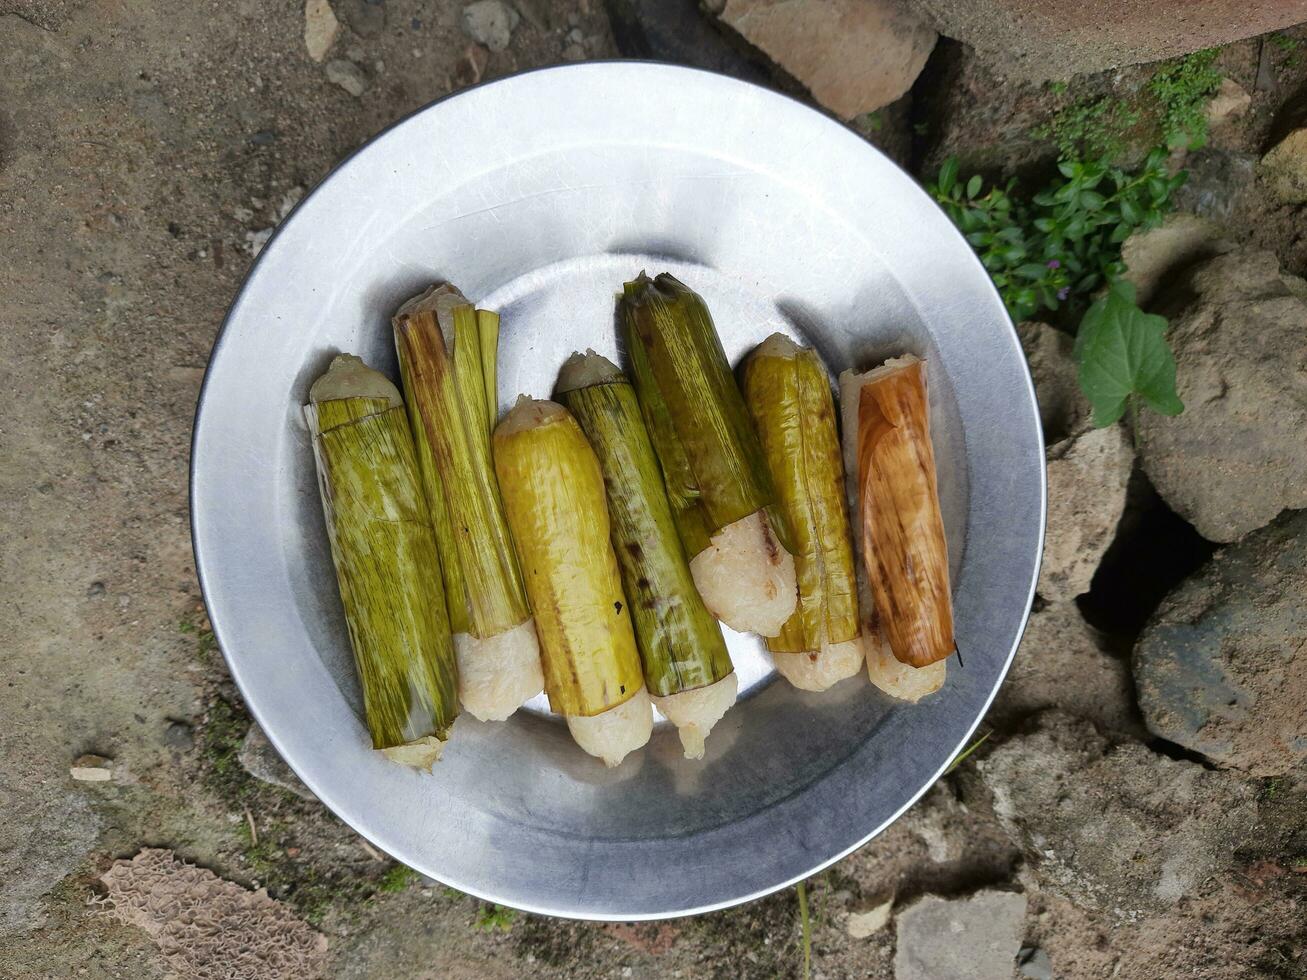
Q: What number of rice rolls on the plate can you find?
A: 7